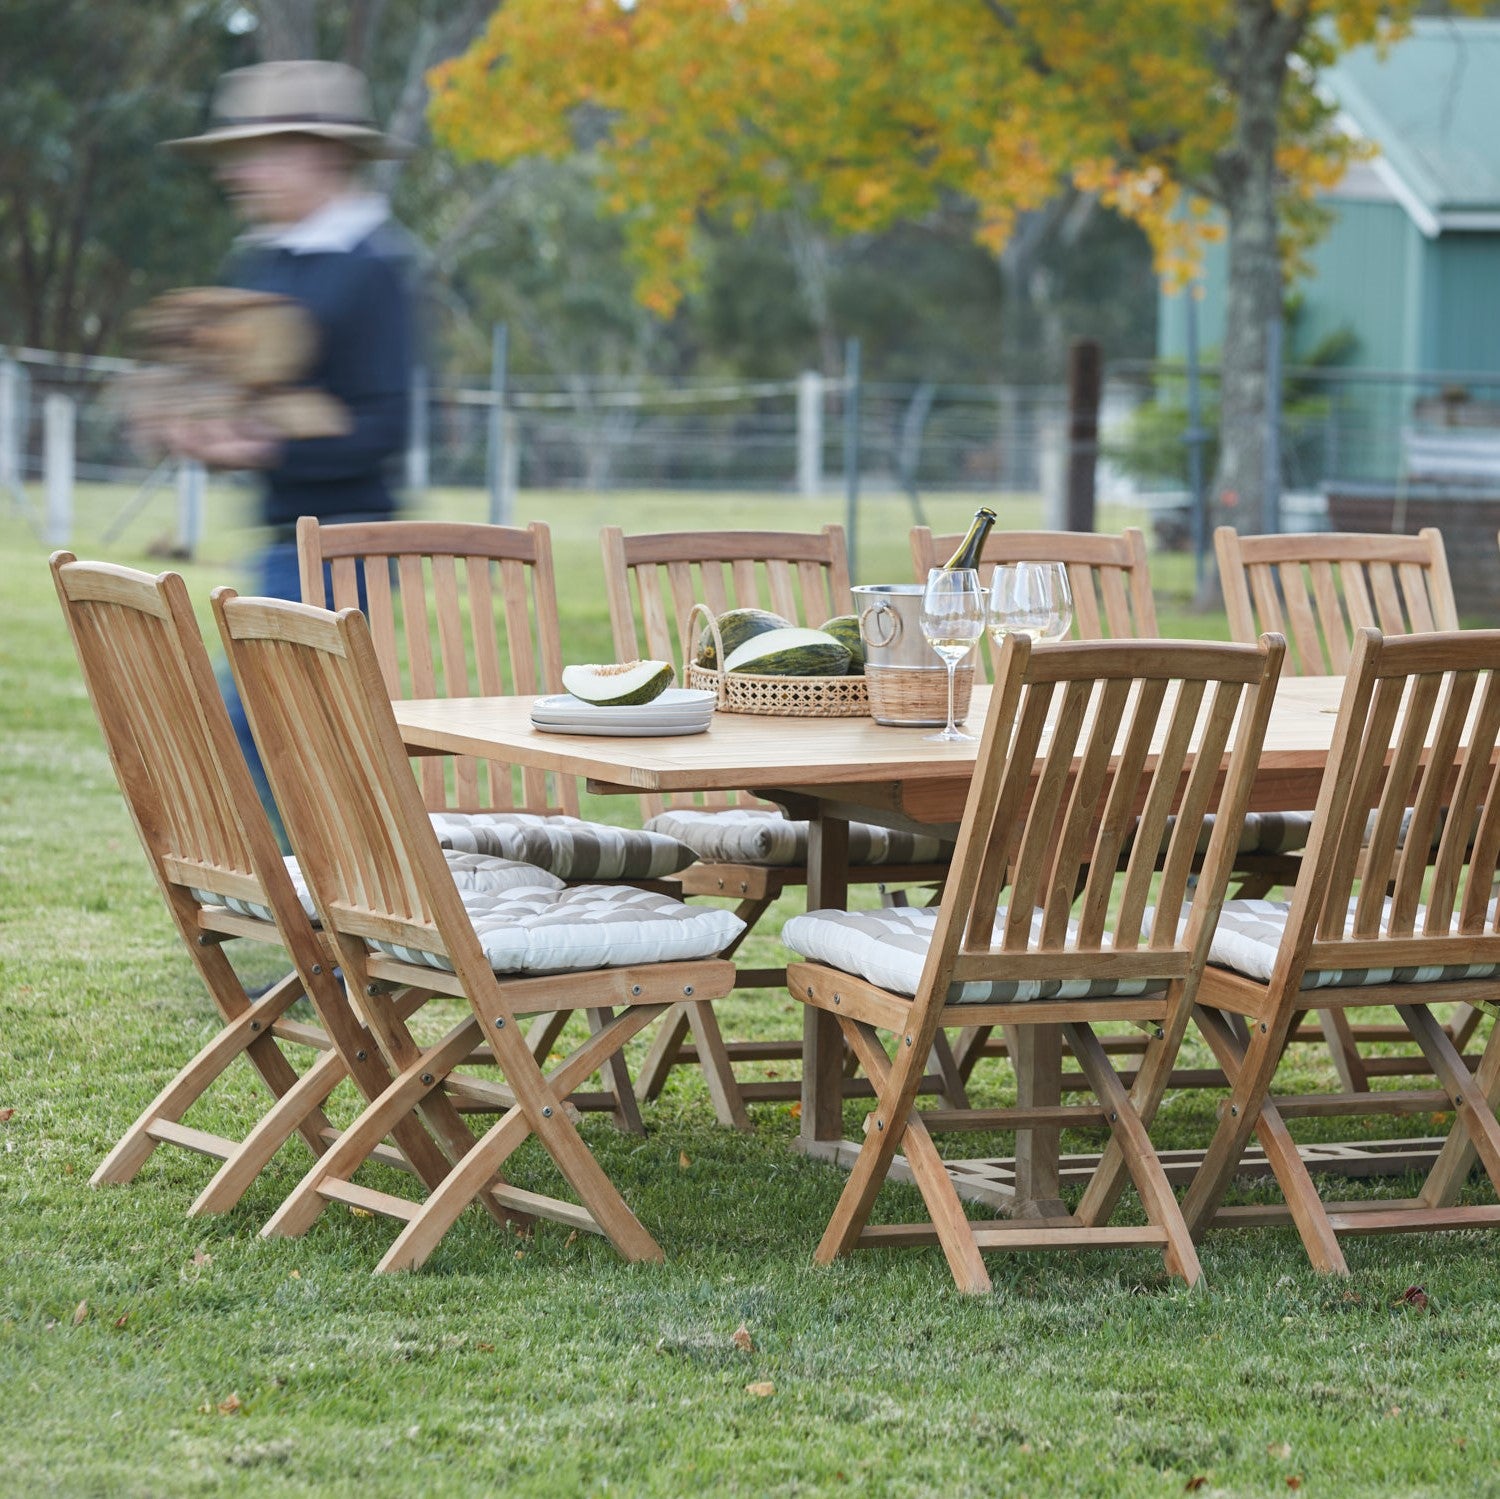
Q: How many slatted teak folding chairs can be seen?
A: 8